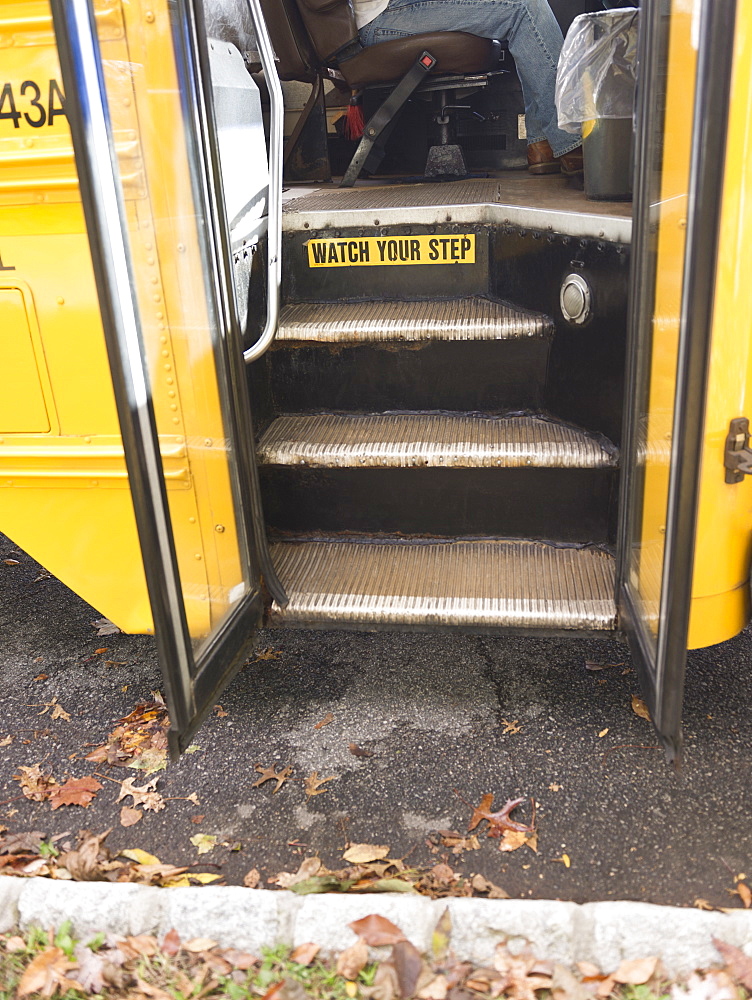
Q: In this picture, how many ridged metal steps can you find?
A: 3